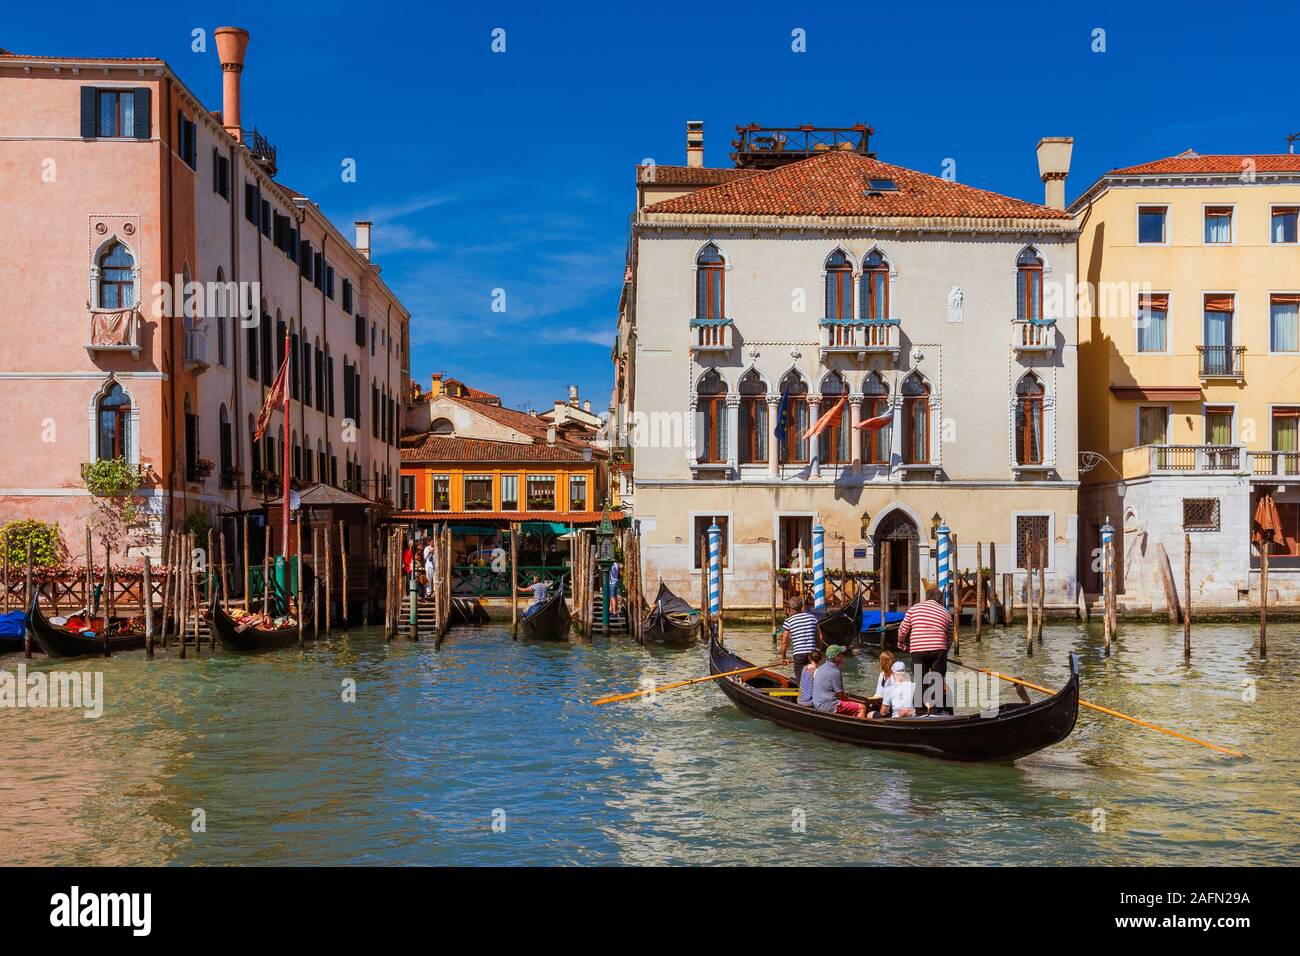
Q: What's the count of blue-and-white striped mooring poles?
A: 4